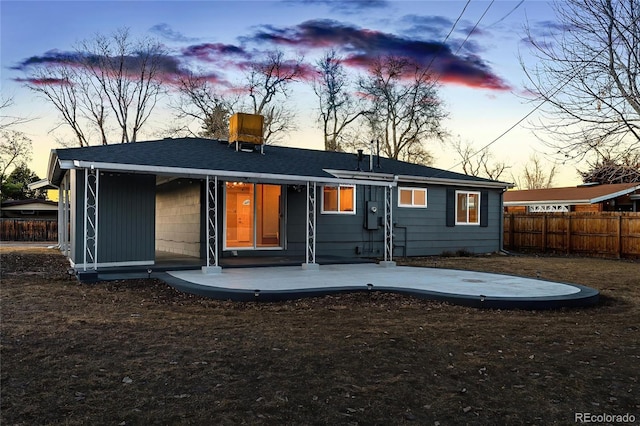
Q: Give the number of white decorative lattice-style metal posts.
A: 4